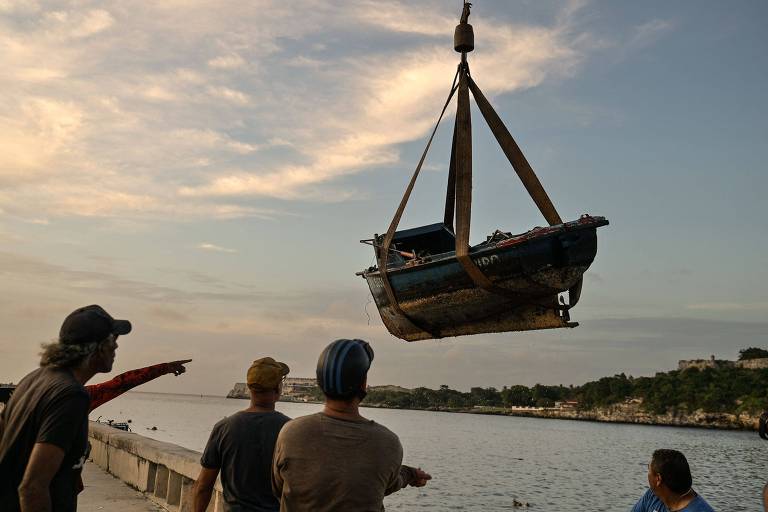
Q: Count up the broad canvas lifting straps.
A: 4